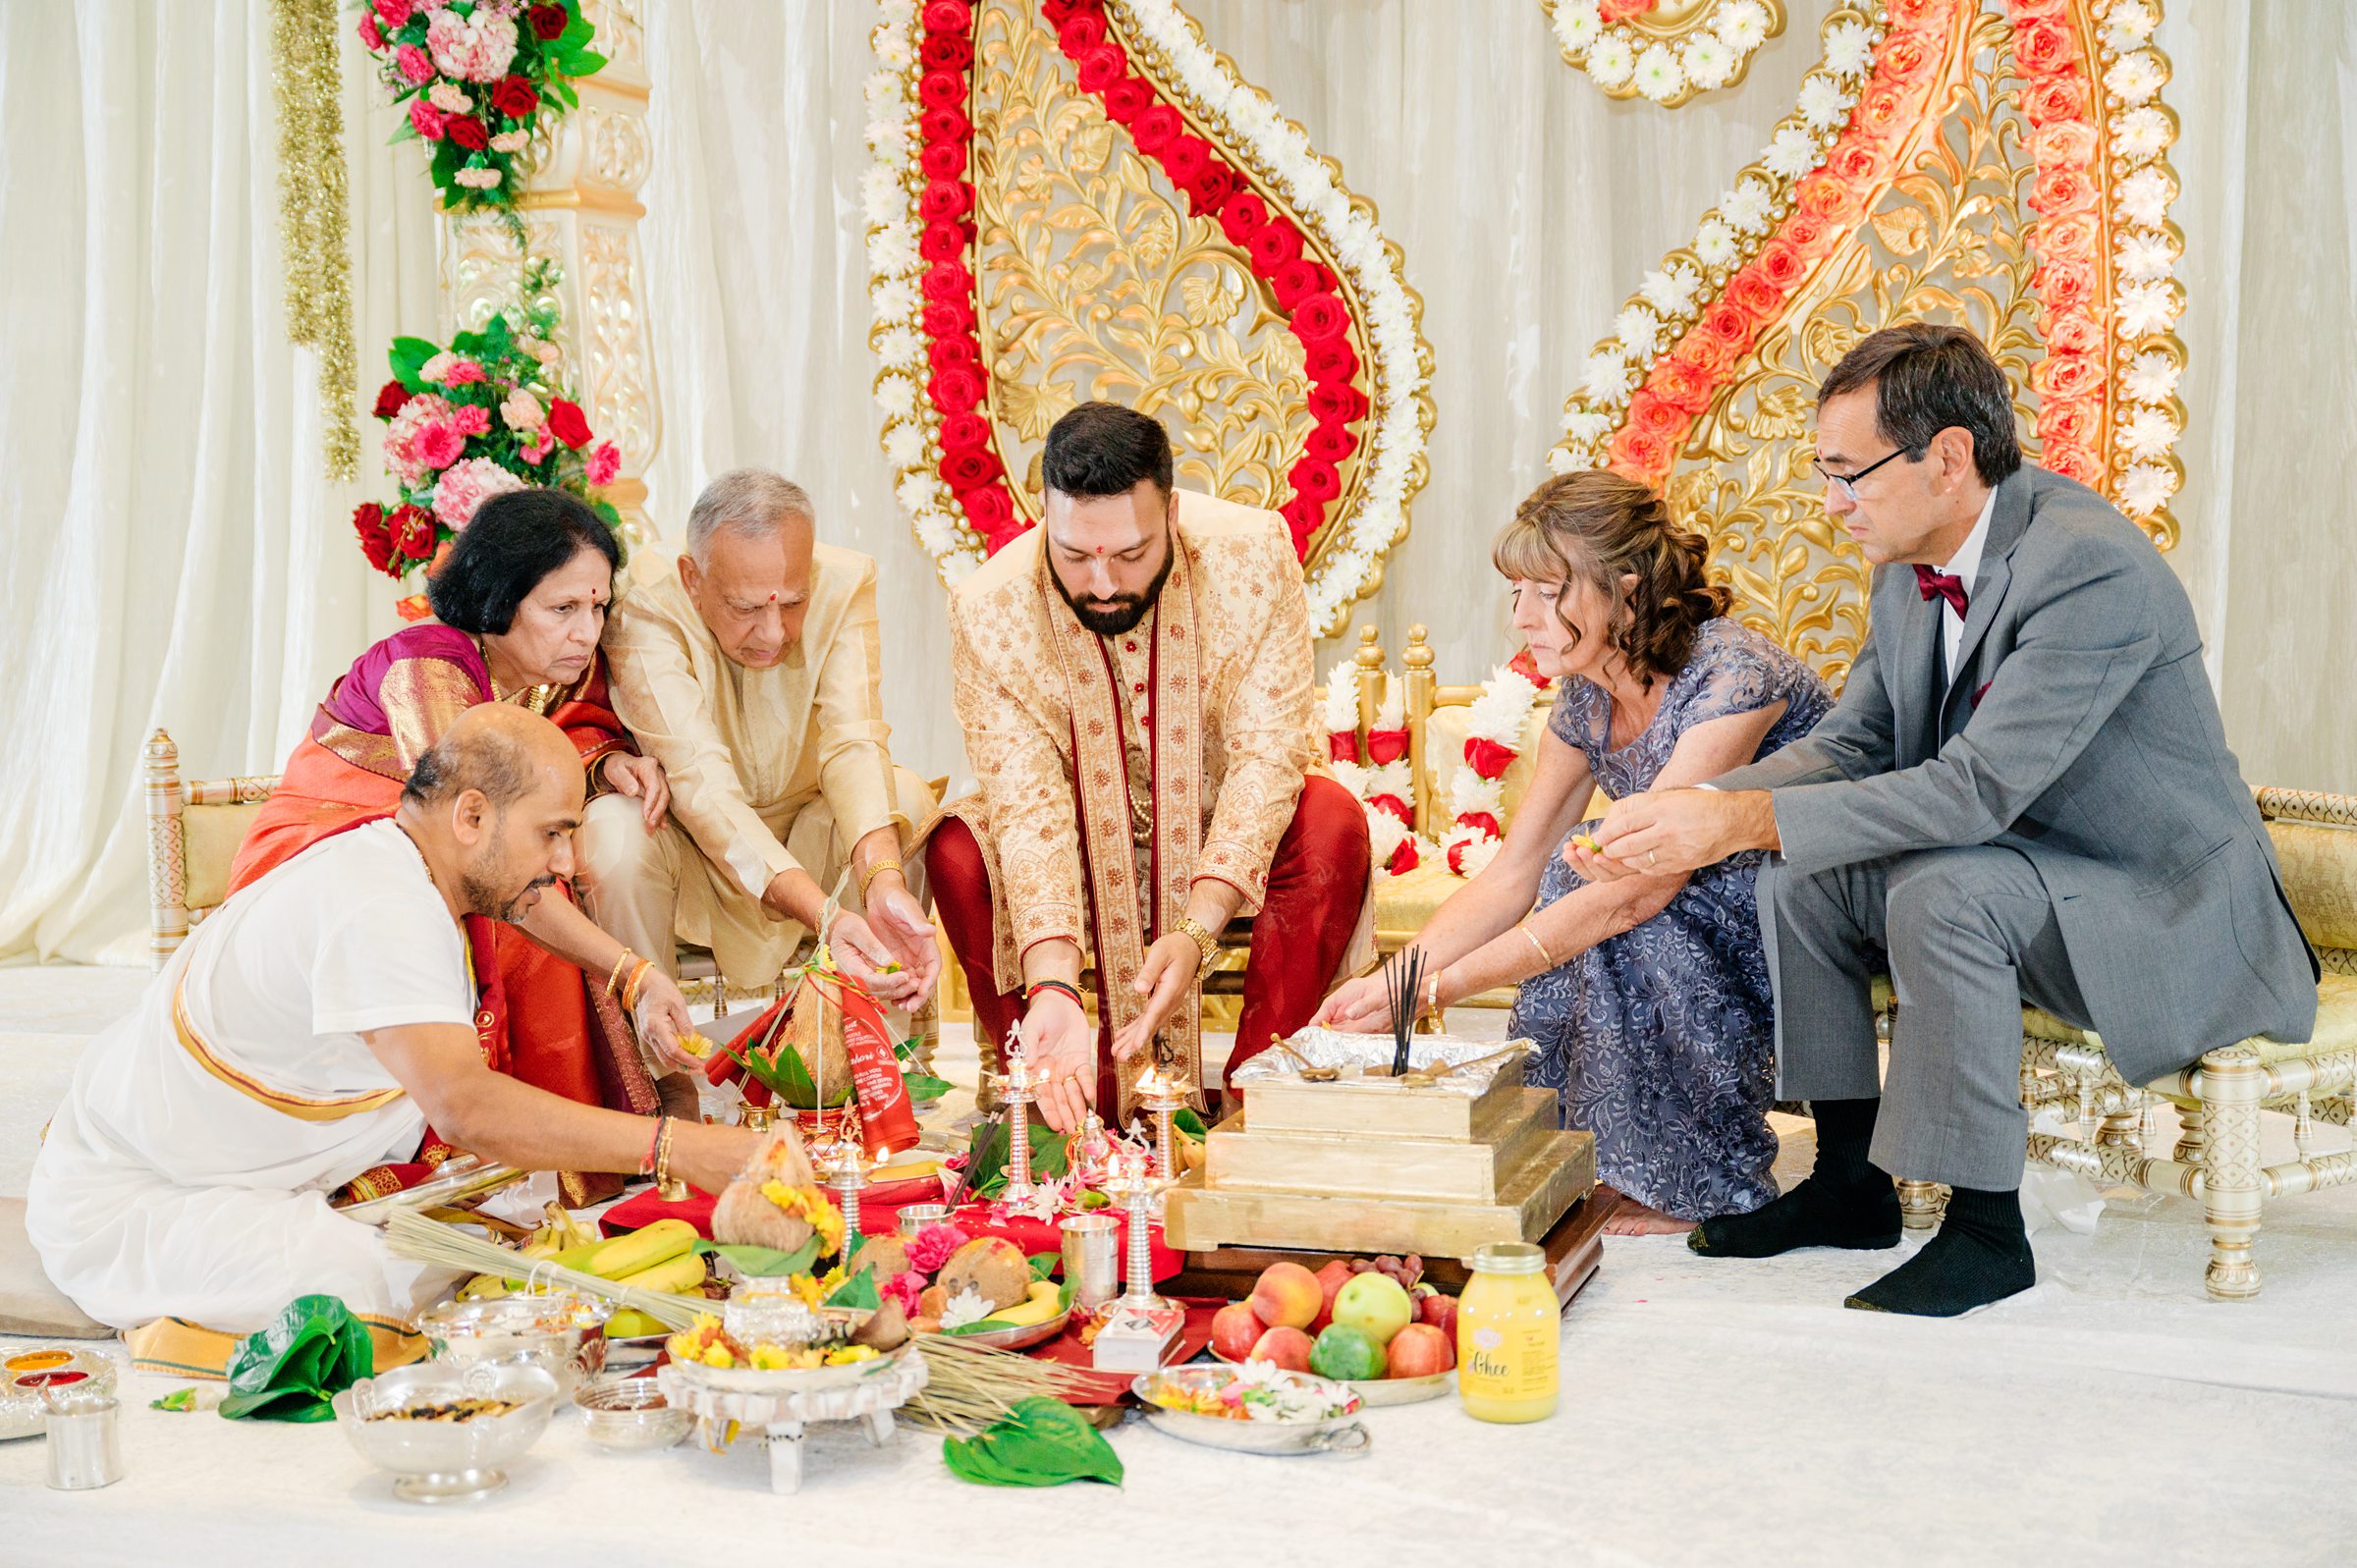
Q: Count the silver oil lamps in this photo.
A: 4